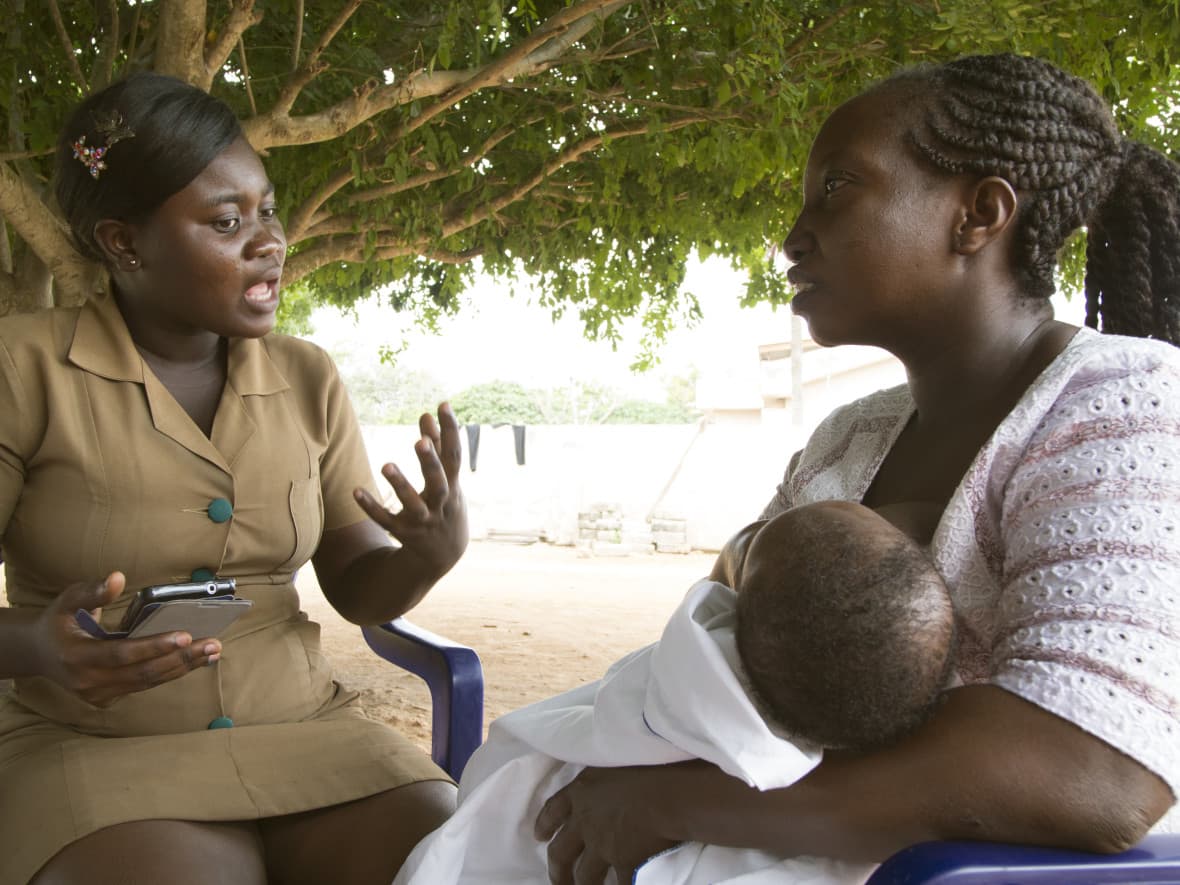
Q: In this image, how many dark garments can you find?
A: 2